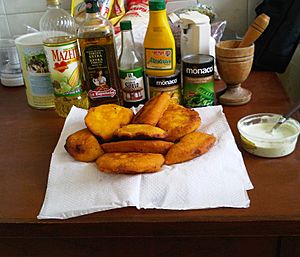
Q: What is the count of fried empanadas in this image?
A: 8